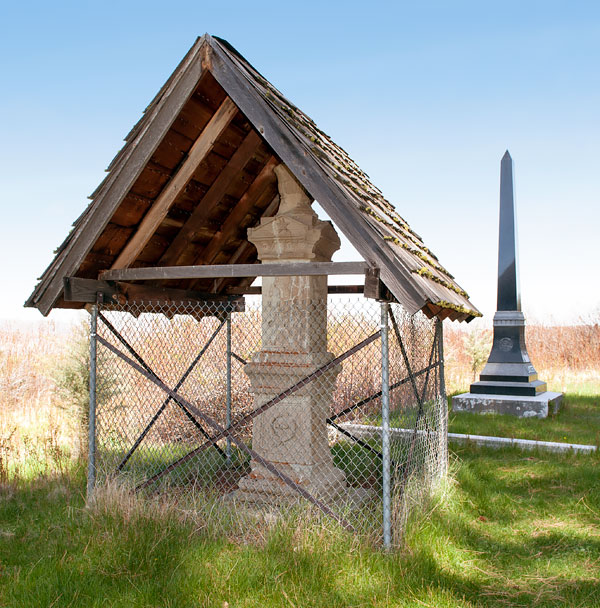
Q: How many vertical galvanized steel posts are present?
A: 4